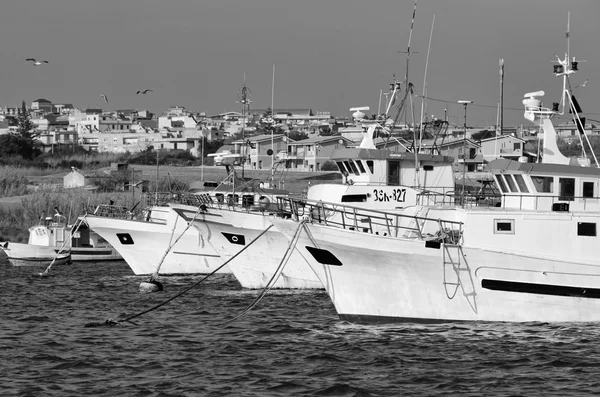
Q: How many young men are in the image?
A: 0